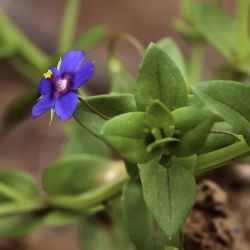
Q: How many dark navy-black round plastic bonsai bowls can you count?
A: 0